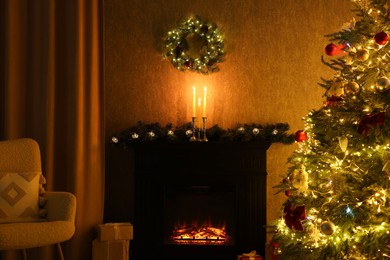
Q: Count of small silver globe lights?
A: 8